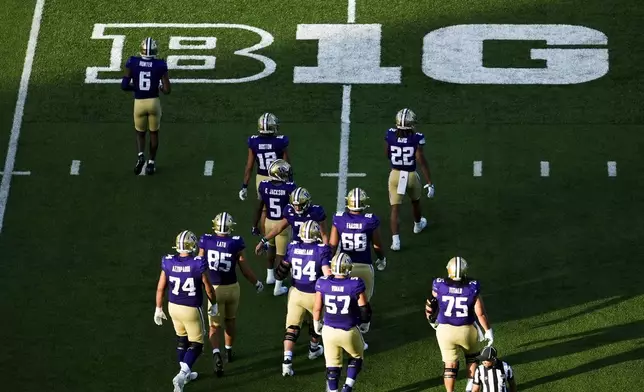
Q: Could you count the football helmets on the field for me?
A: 11